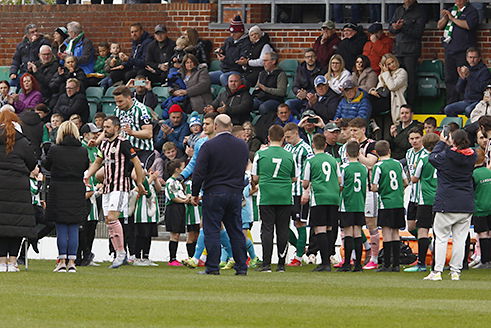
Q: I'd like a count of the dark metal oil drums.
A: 0